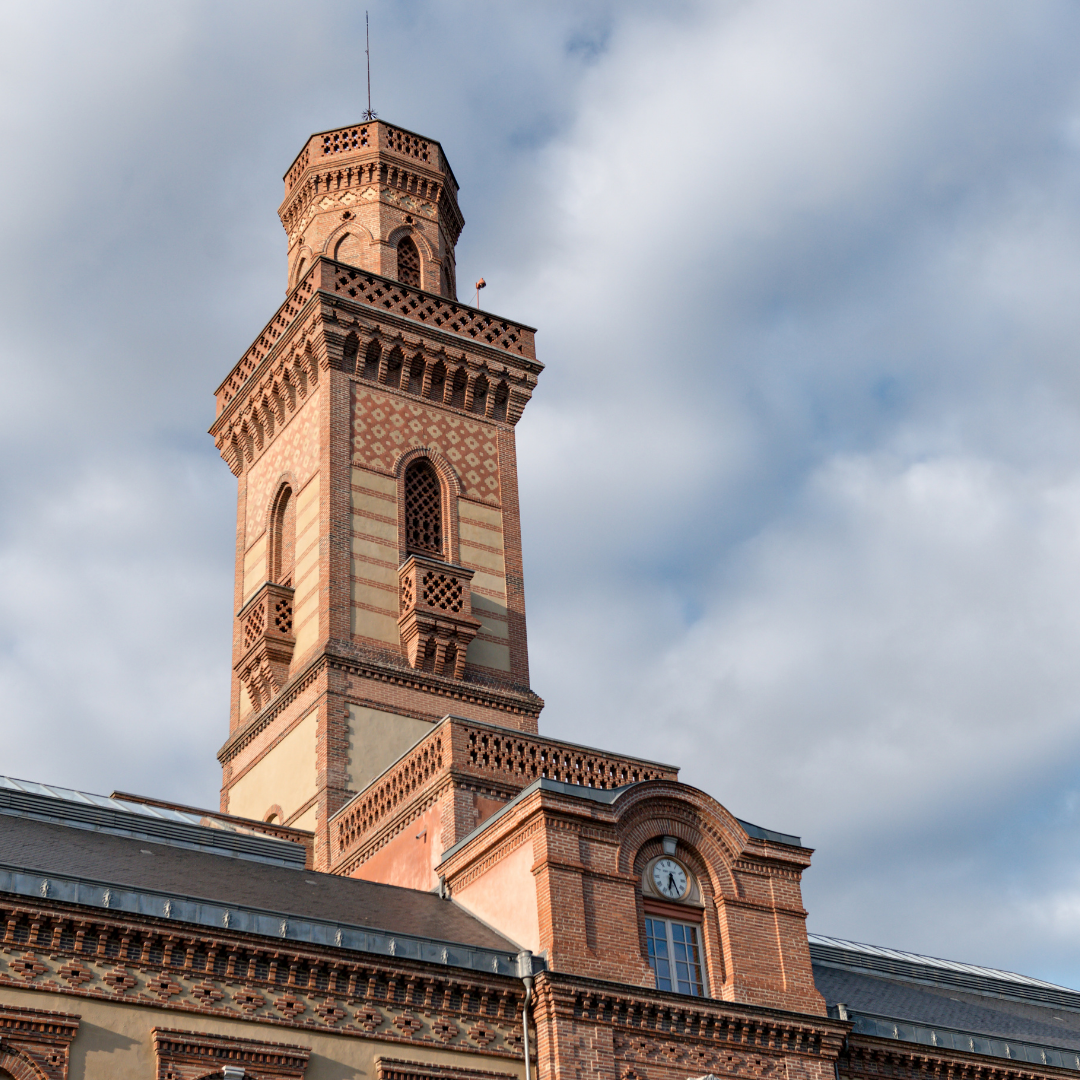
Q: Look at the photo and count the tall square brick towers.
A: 1